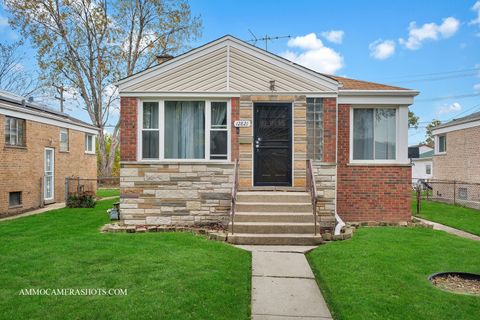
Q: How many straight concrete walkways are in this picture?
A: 3